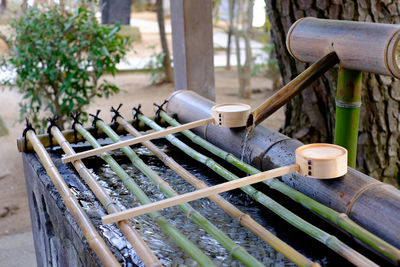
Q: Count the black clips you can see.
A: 7